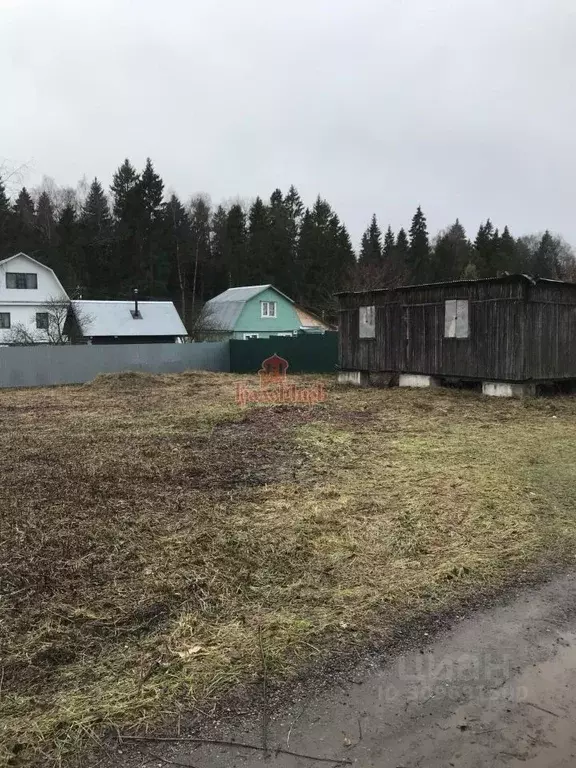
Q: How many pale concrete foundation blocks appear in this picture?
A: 3